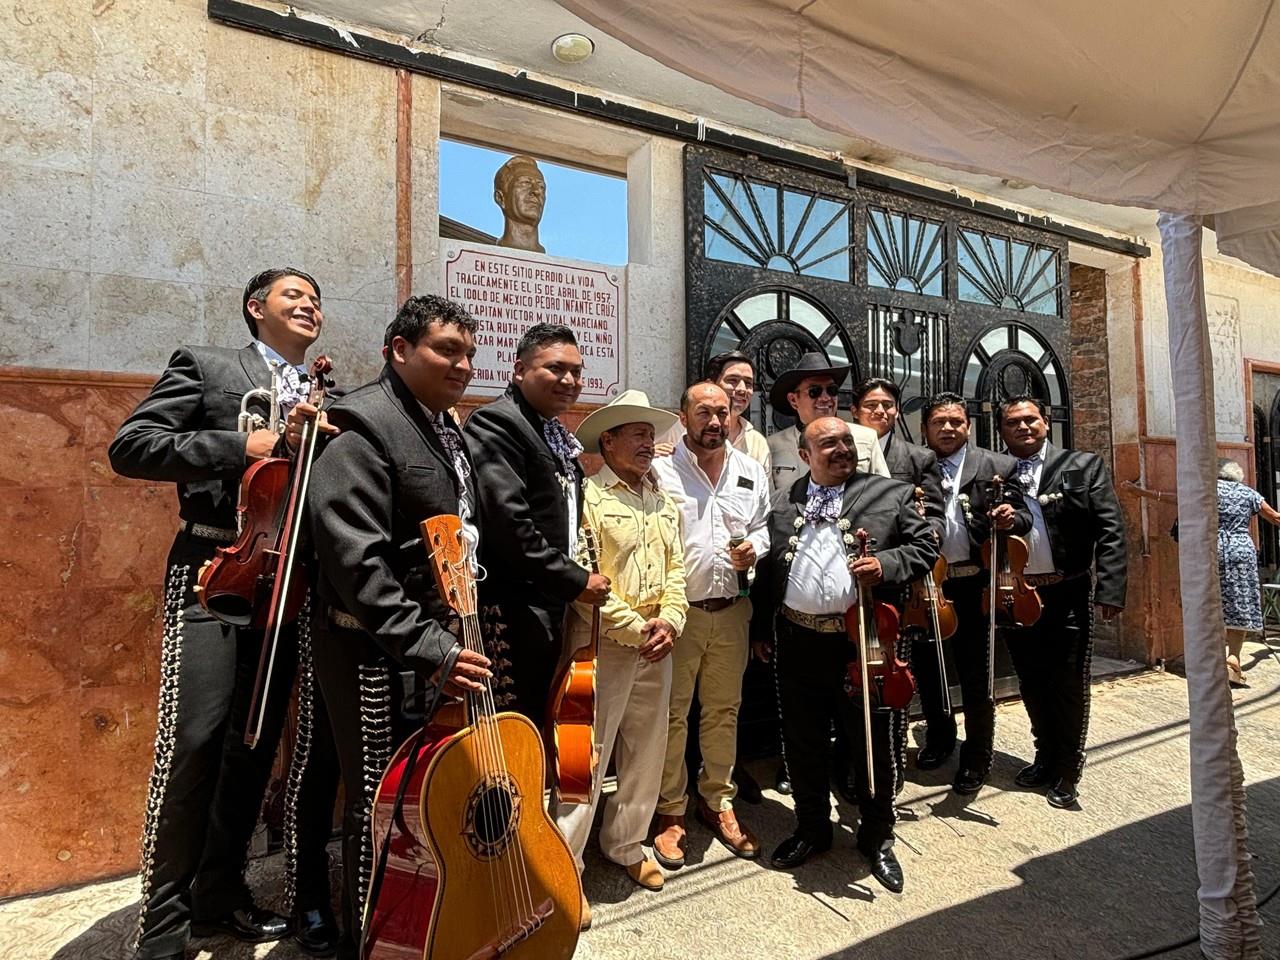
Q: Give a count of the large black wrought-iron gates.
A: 1